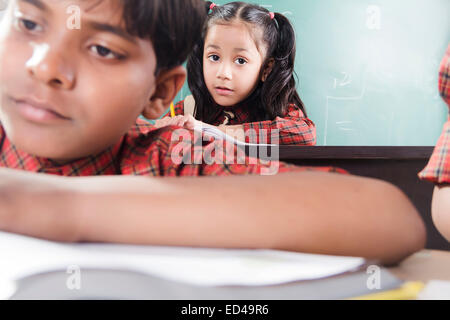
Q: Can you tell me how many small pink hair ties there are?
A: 2